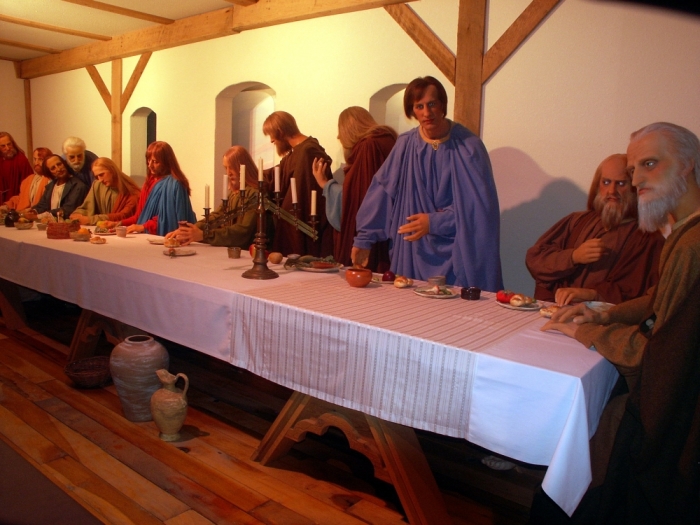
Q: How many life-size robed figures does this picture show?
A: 12